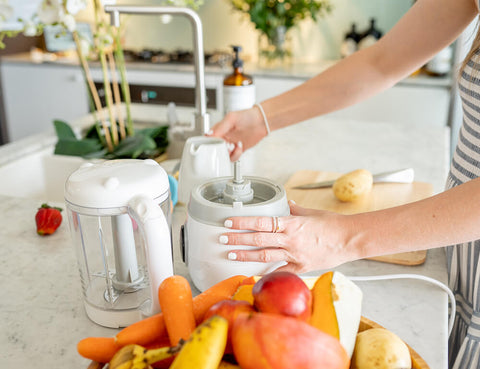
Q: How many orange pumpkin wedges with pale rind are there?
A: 1